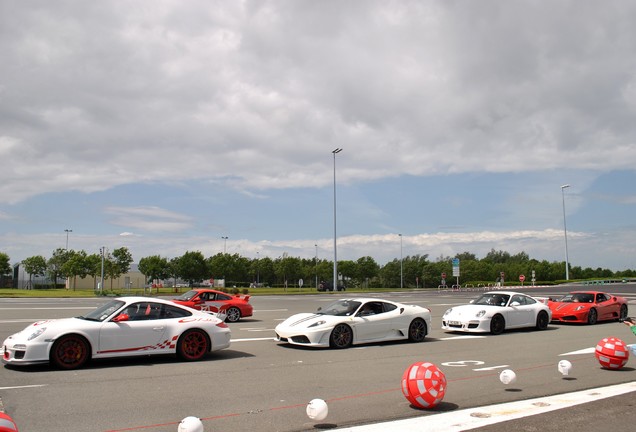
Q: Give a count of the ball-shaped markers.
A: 7